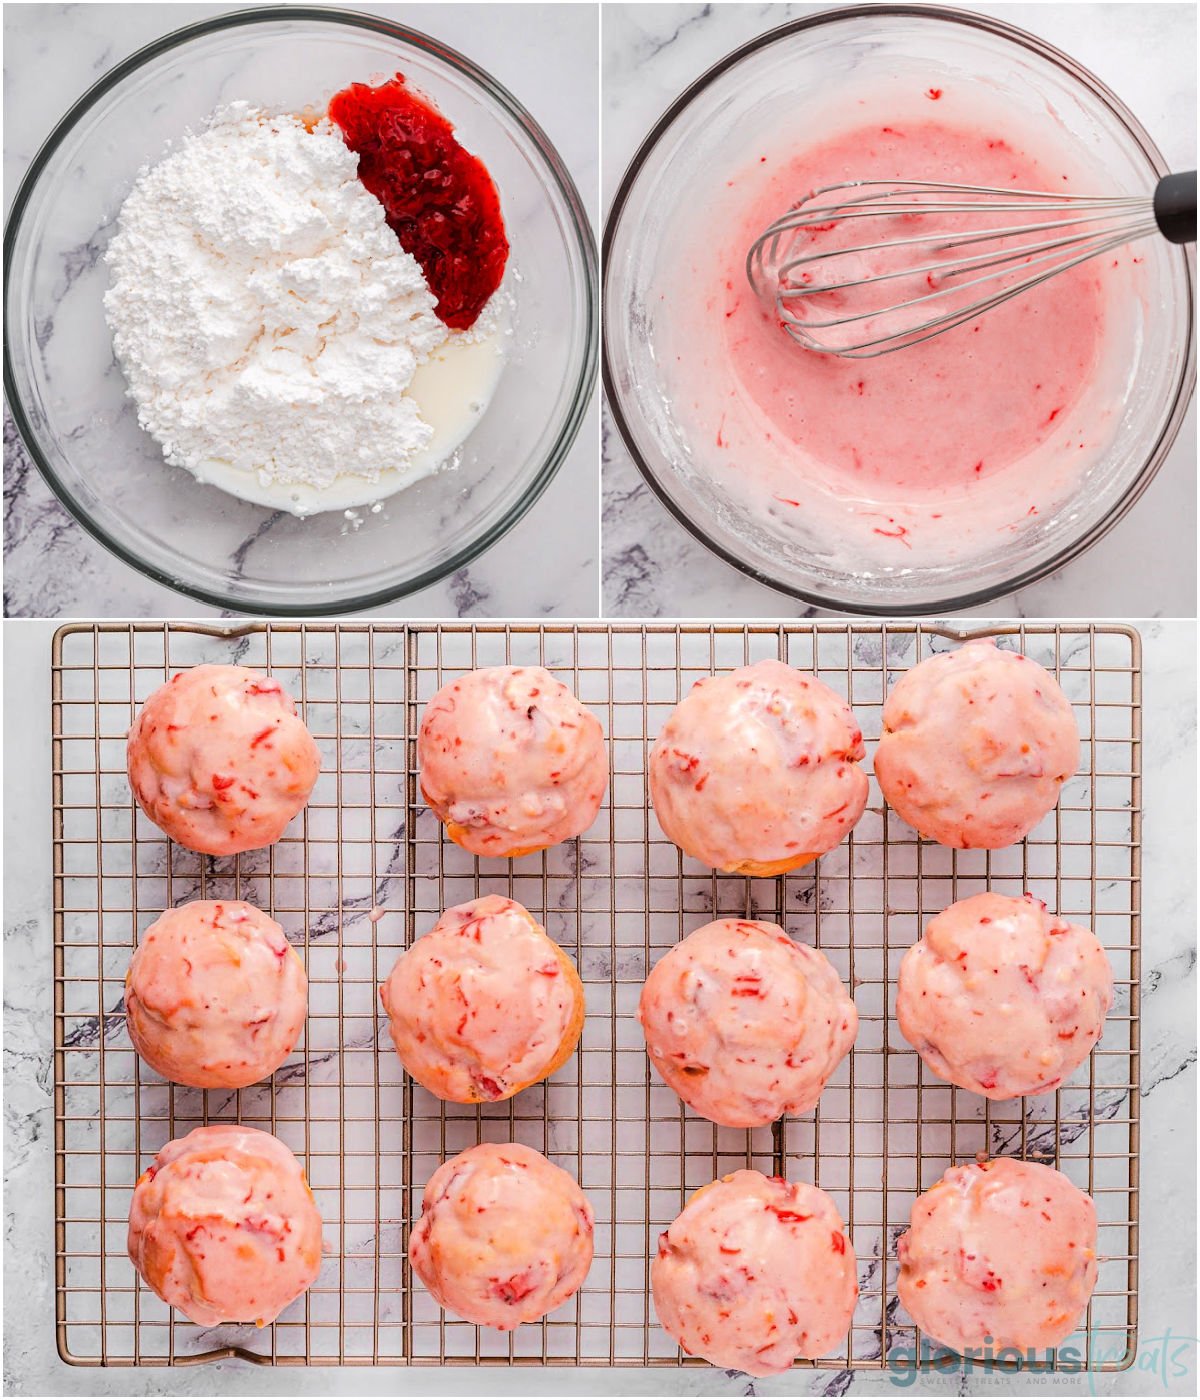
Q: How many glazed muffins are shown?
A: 12